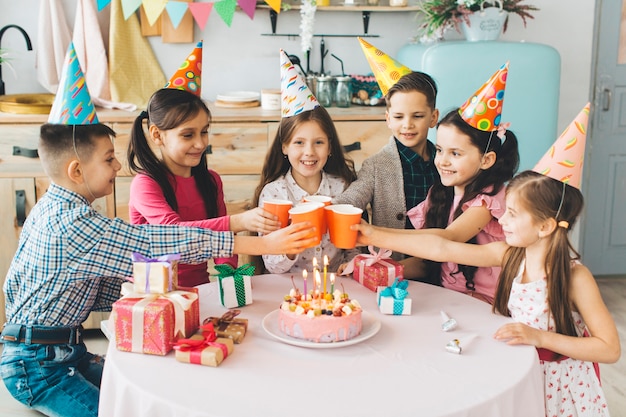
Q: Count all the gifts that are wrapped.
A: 7